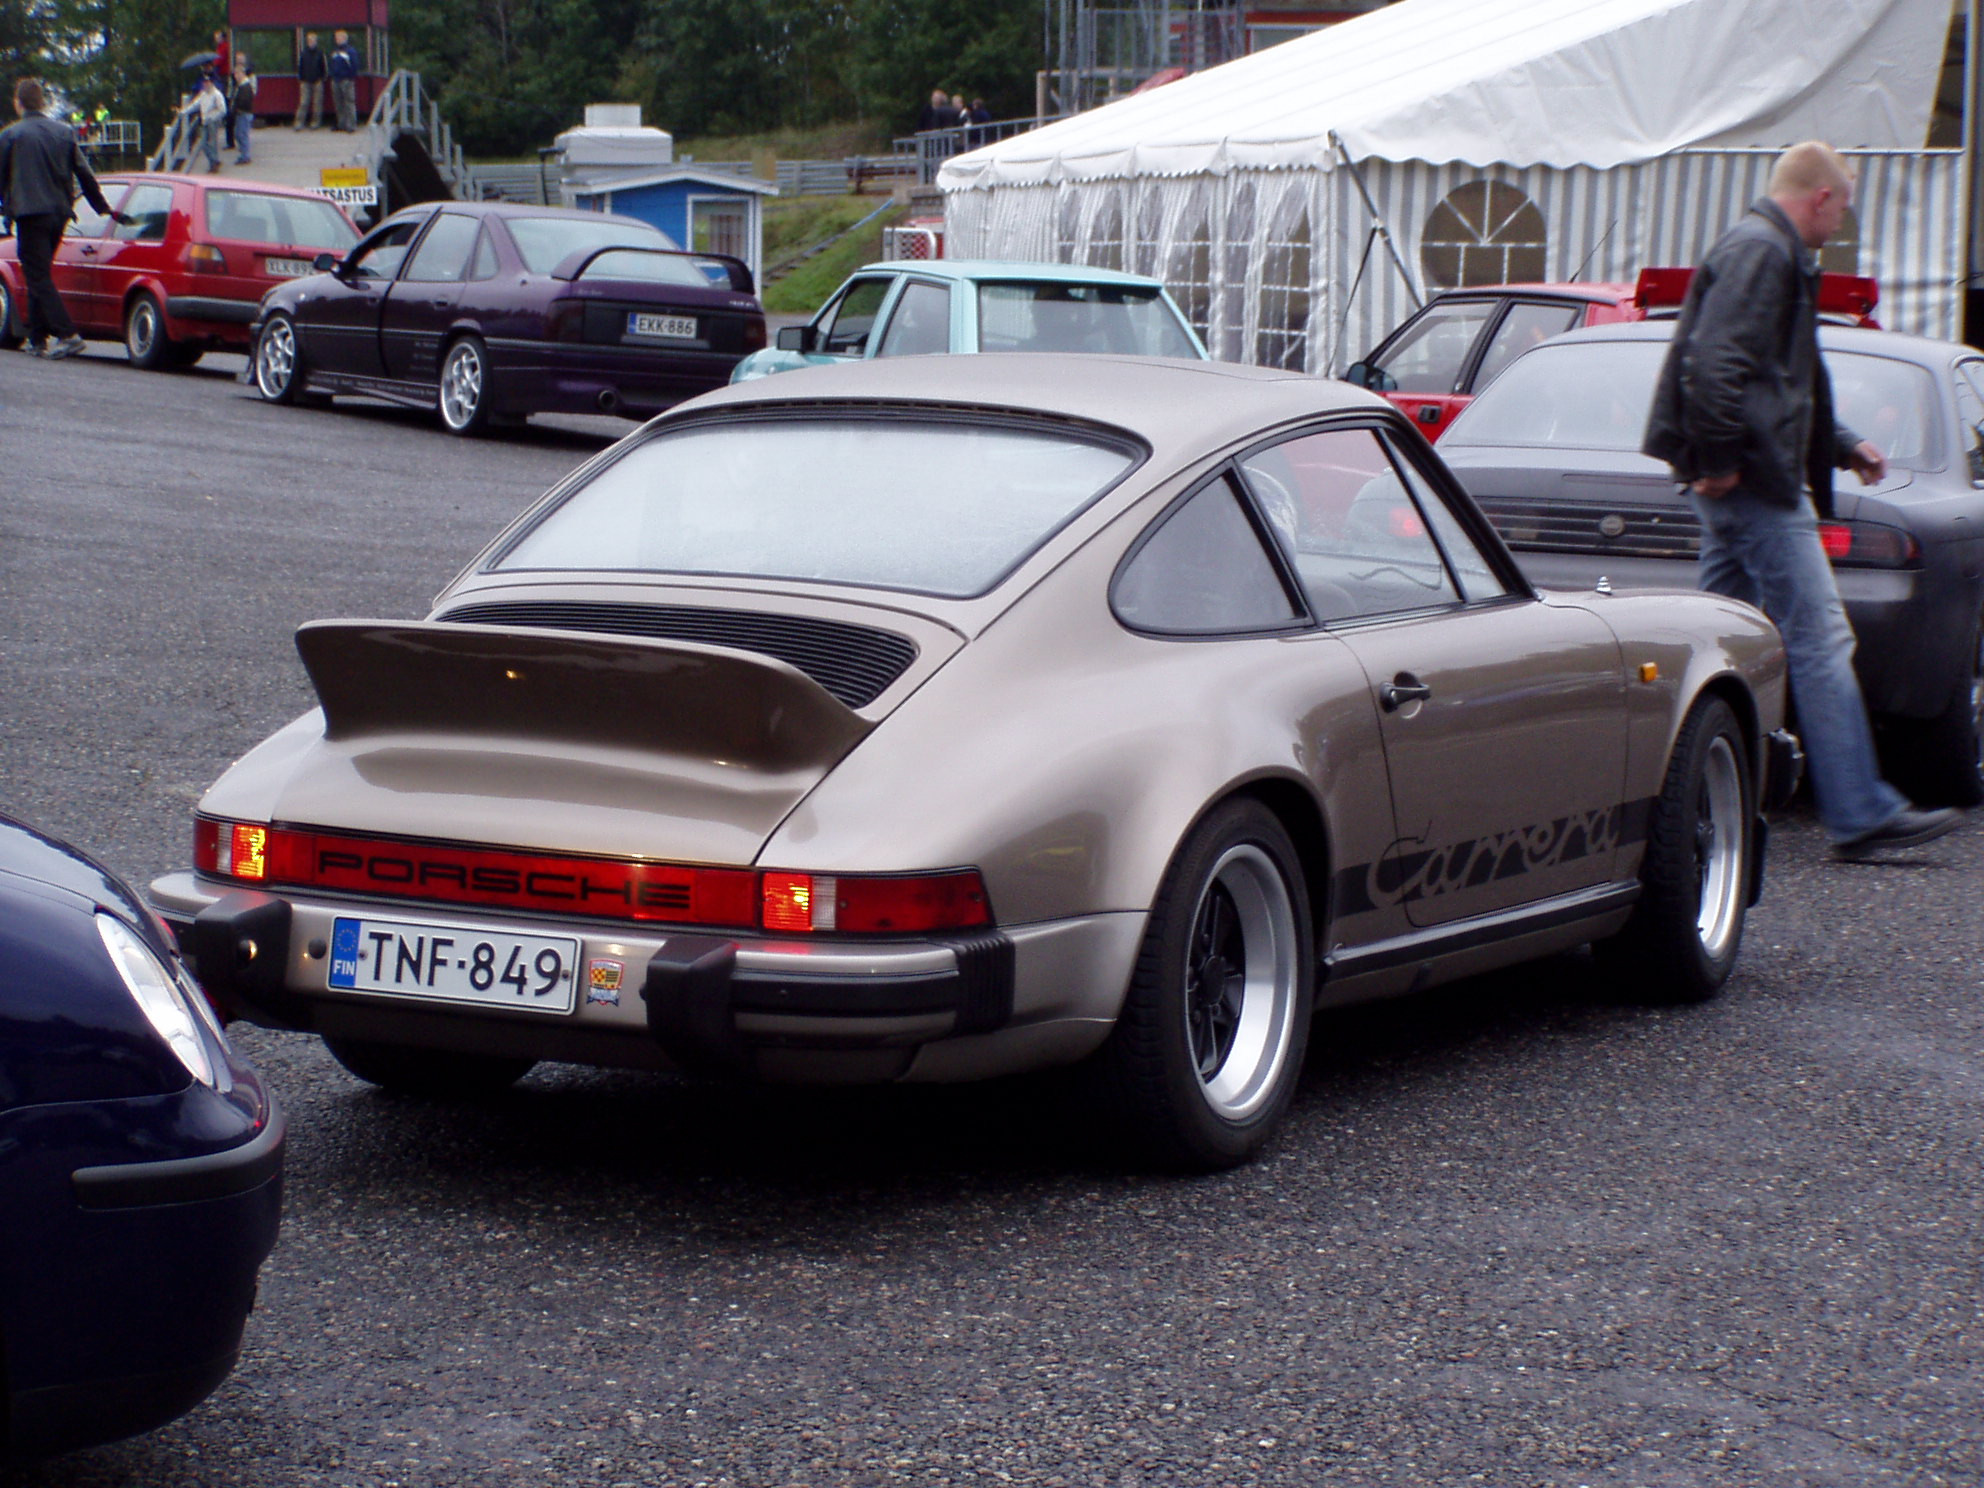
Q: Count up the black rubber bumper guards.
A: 2